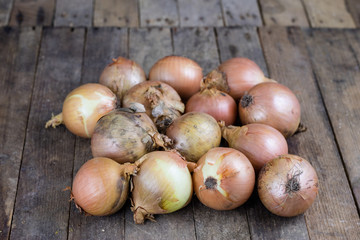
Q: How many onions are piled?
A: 14